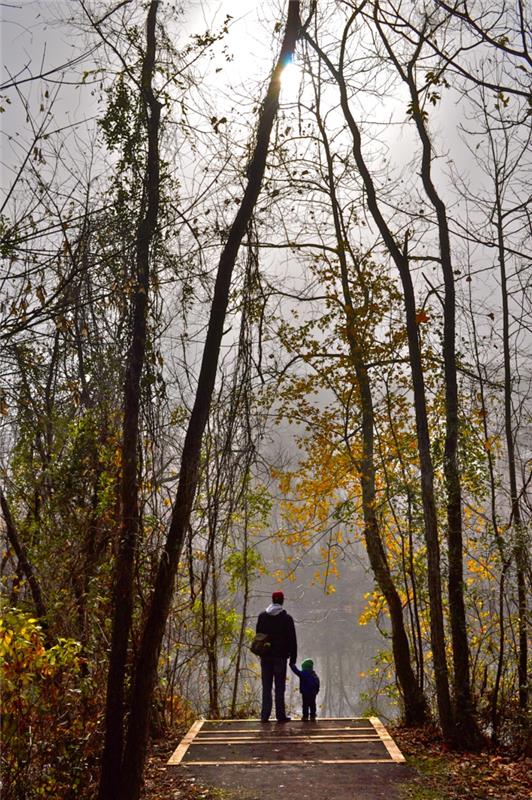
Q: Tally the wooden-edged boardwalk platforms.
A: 1